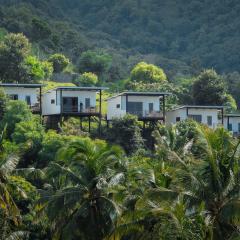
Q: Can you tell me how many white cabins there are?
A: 5